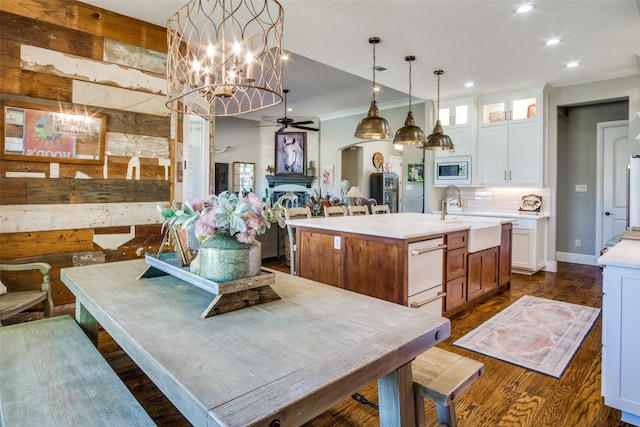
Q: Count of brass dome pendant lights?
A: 3